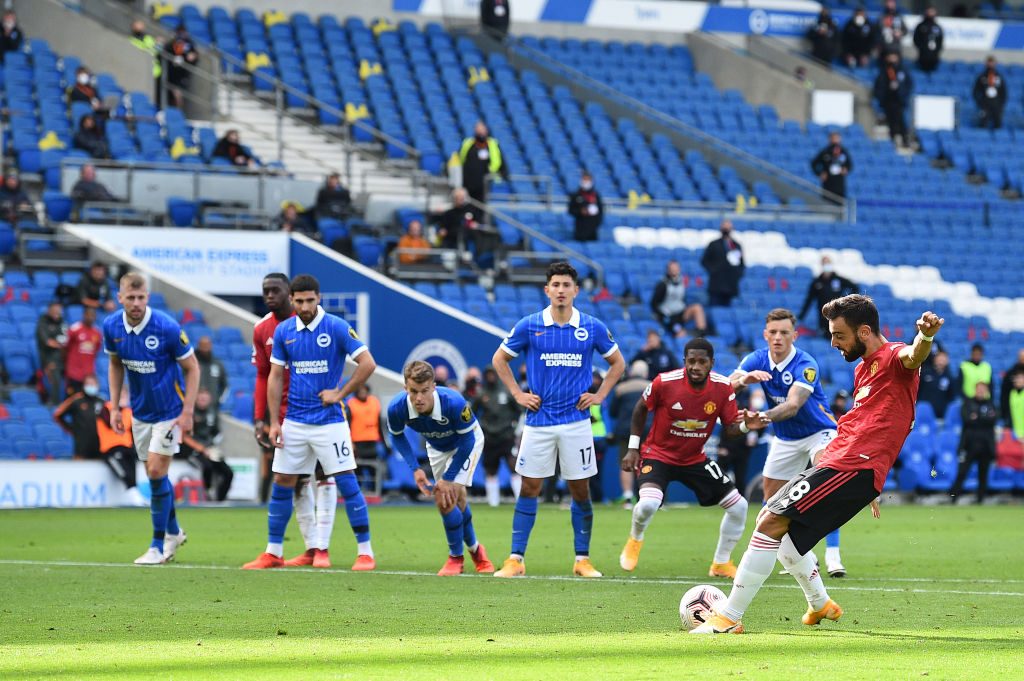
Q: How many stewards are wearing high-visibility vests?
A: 2